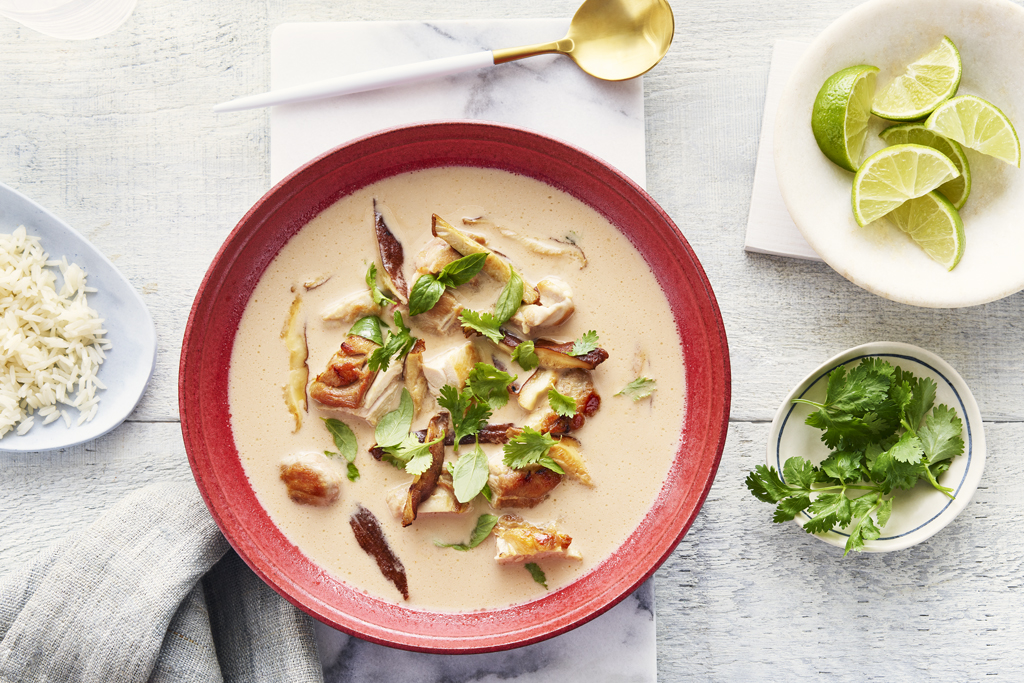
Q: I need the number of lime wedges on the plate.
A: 6